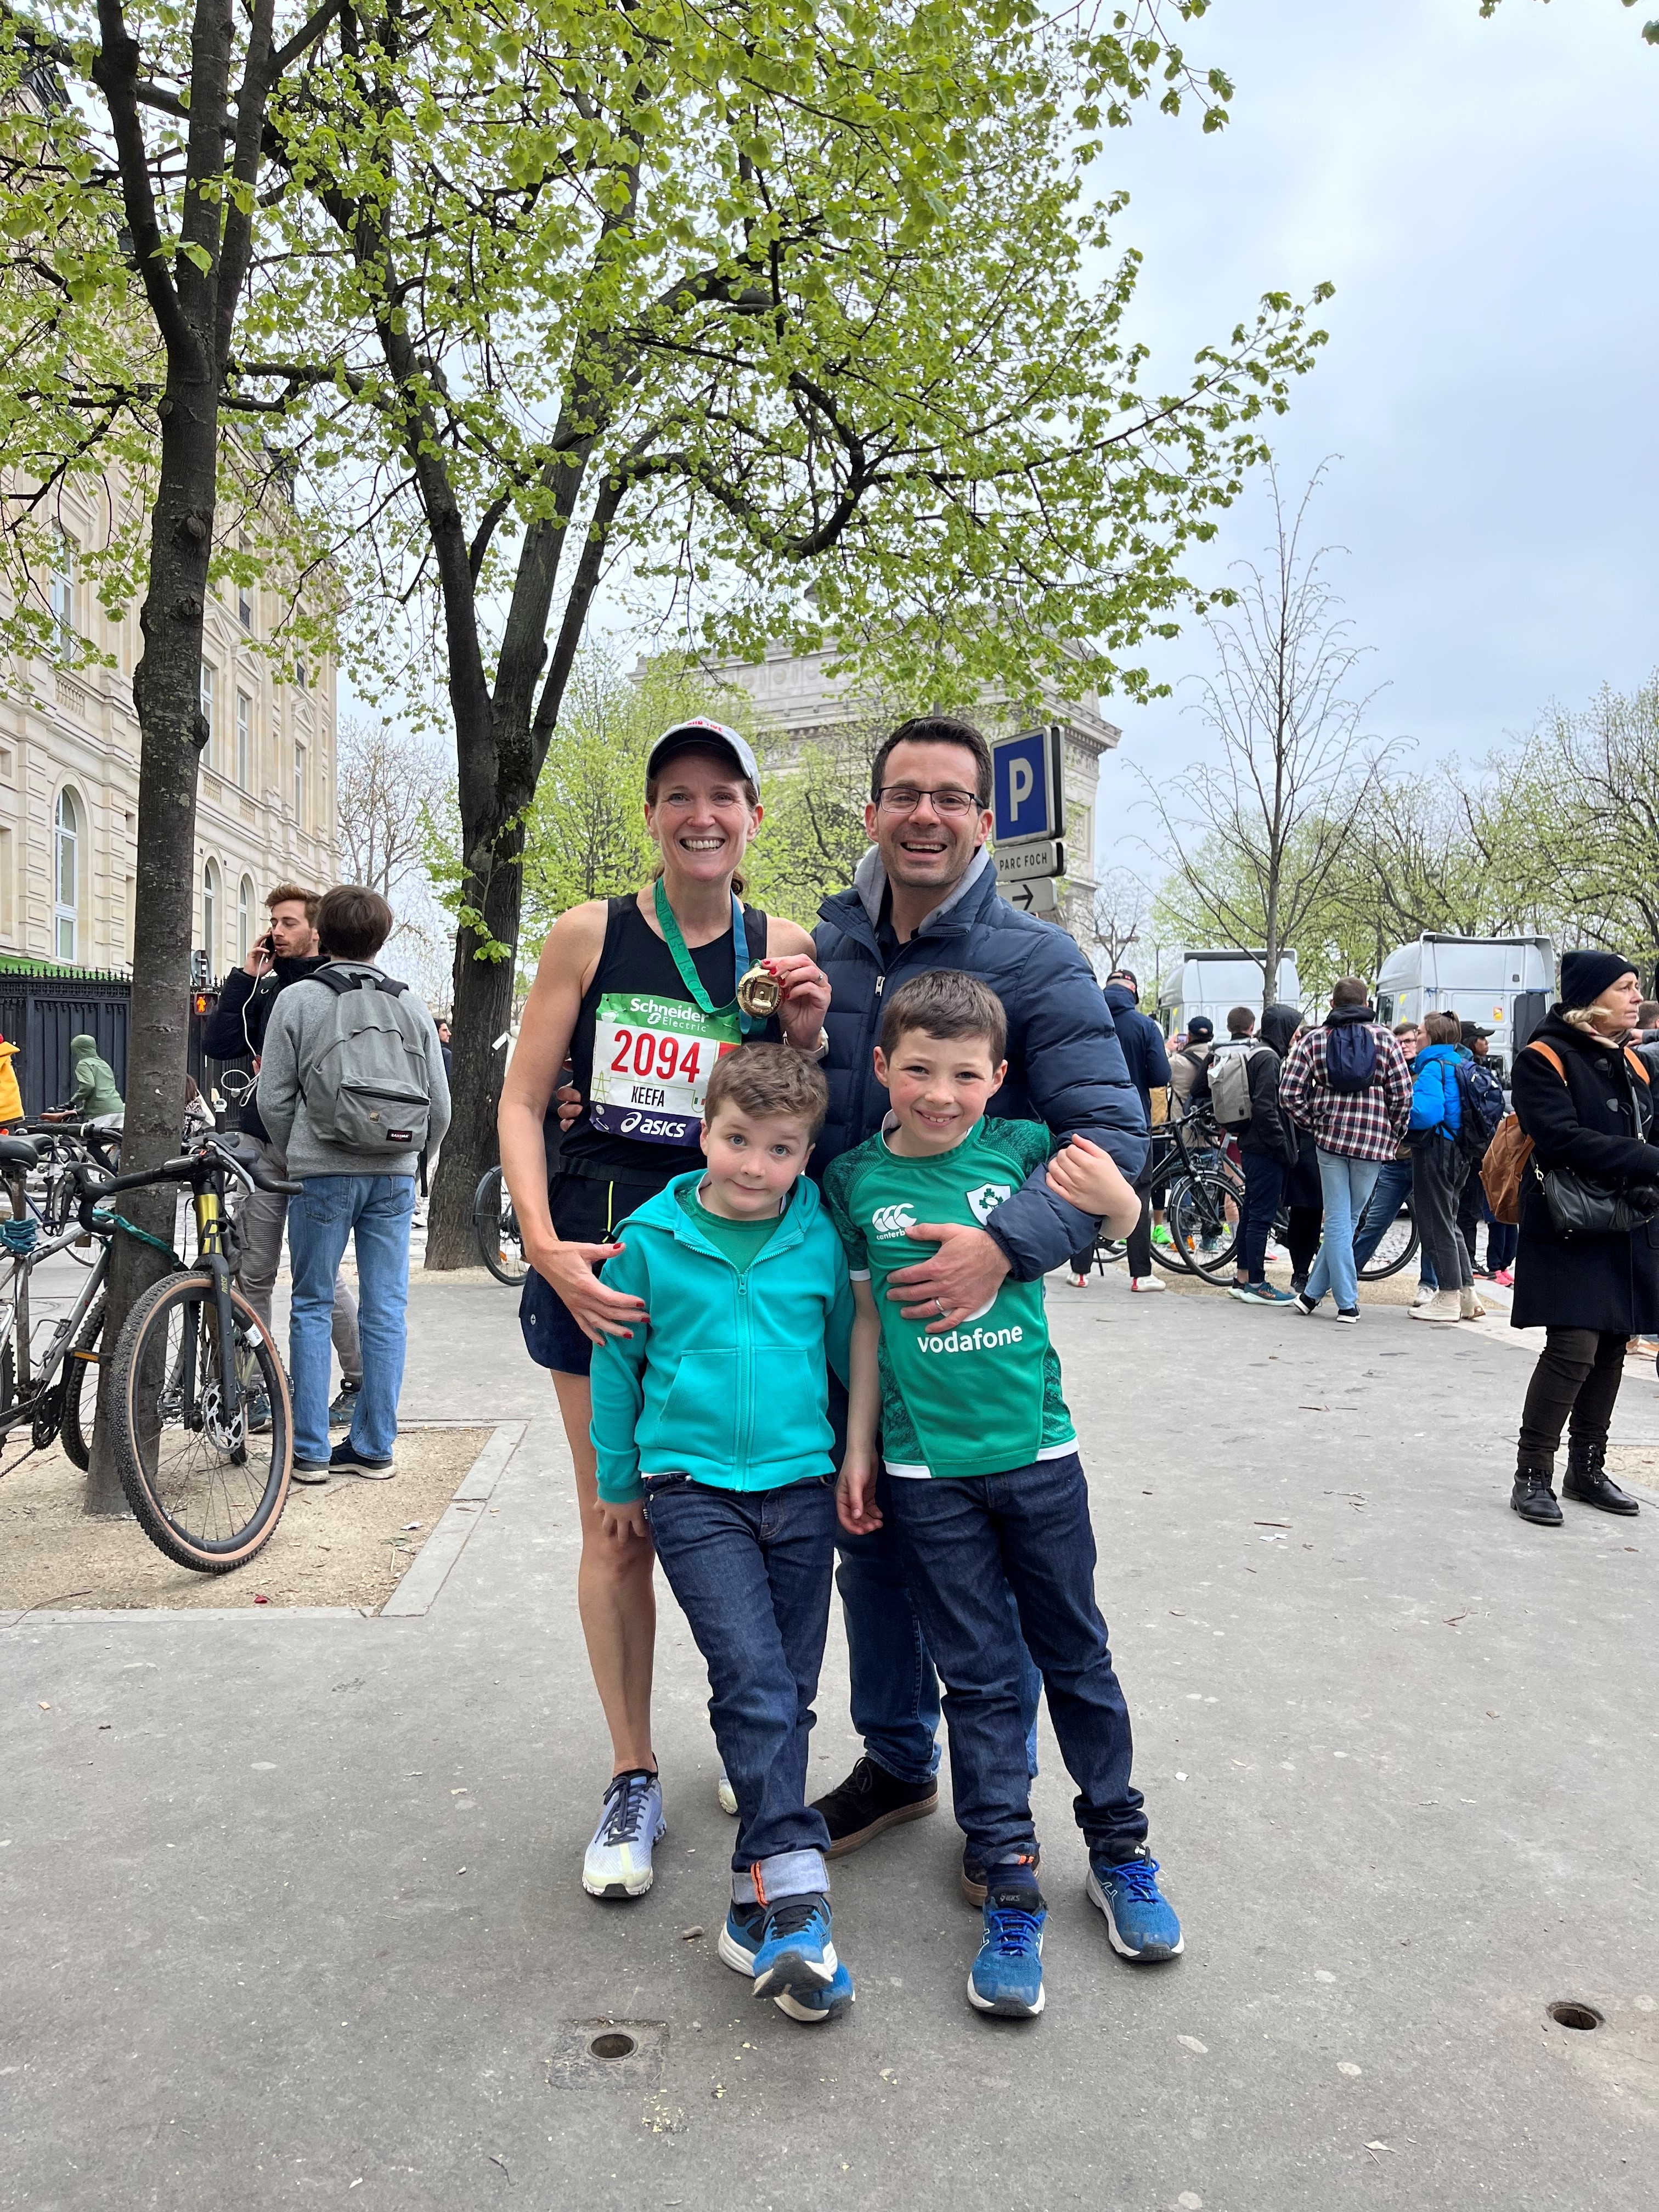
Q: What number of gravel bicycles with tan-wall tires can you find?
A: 1